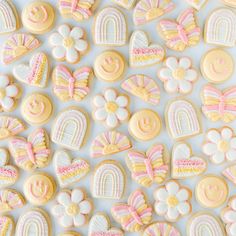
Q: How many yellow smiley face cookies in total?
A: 7